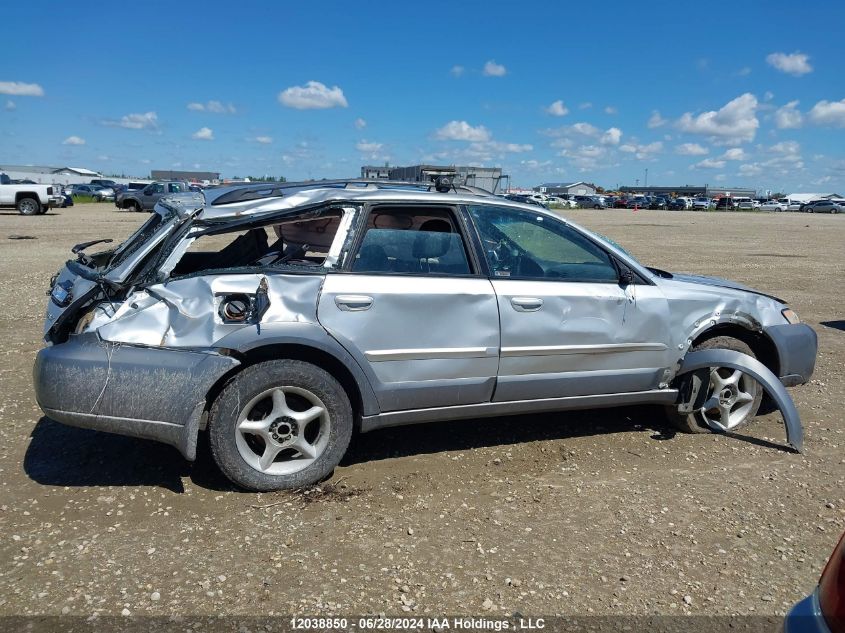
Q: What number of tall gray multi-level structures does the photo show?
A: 1